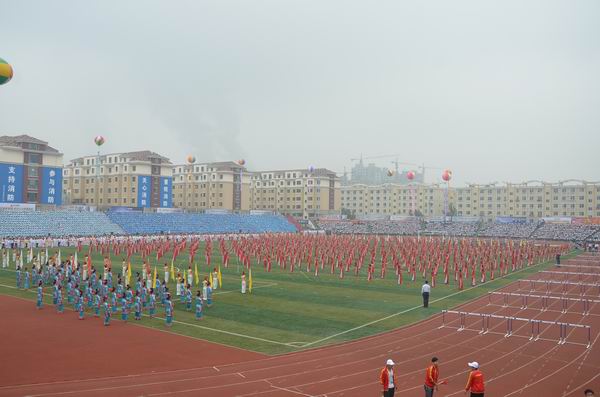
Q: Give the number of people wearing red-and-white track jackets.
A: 3